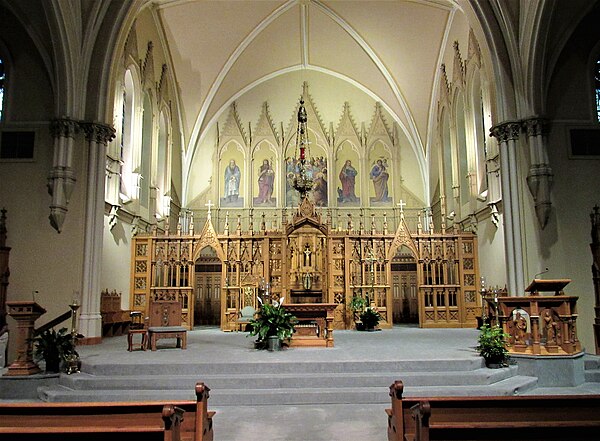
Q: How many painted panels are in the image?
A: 5